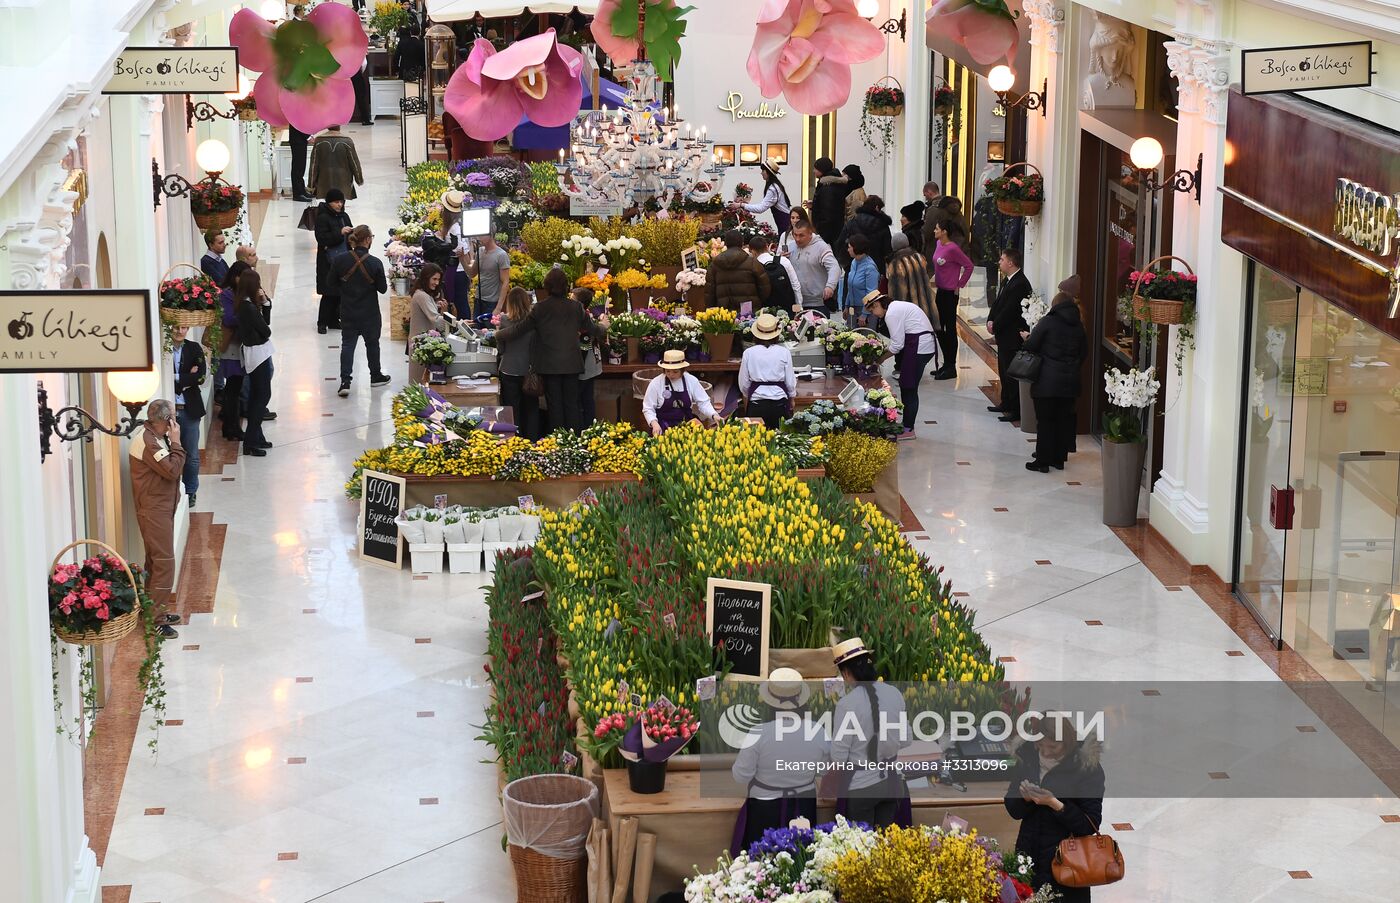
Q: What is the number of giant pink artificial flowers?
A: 5